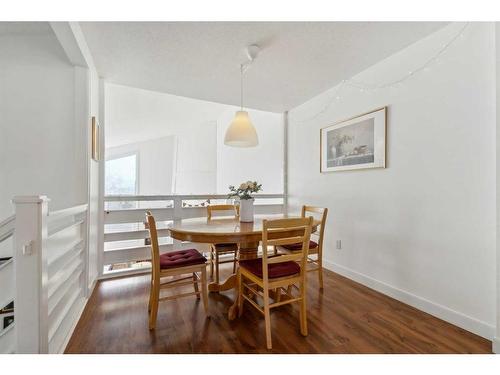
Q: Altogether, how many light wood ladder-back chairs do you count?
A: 4